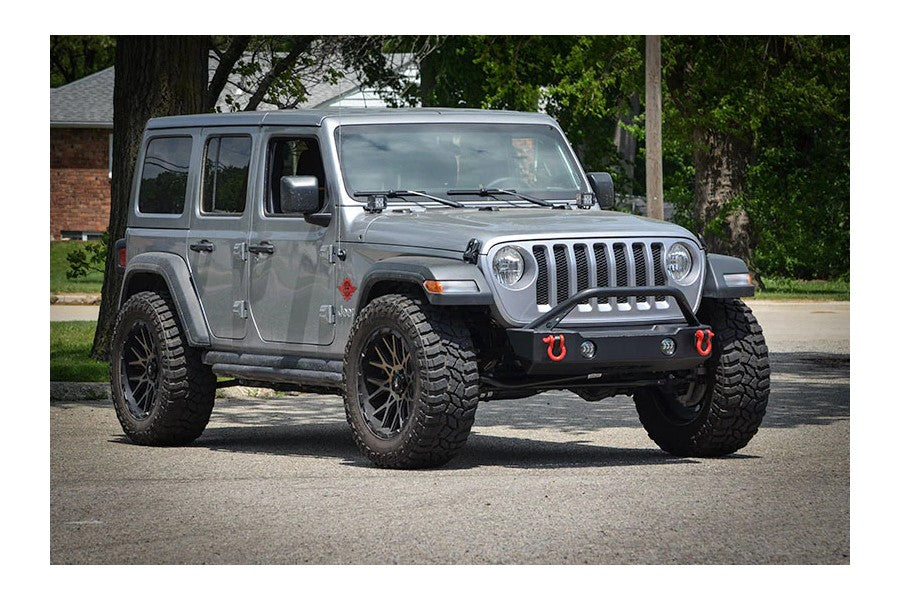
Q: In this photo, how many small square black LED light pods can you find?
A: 2